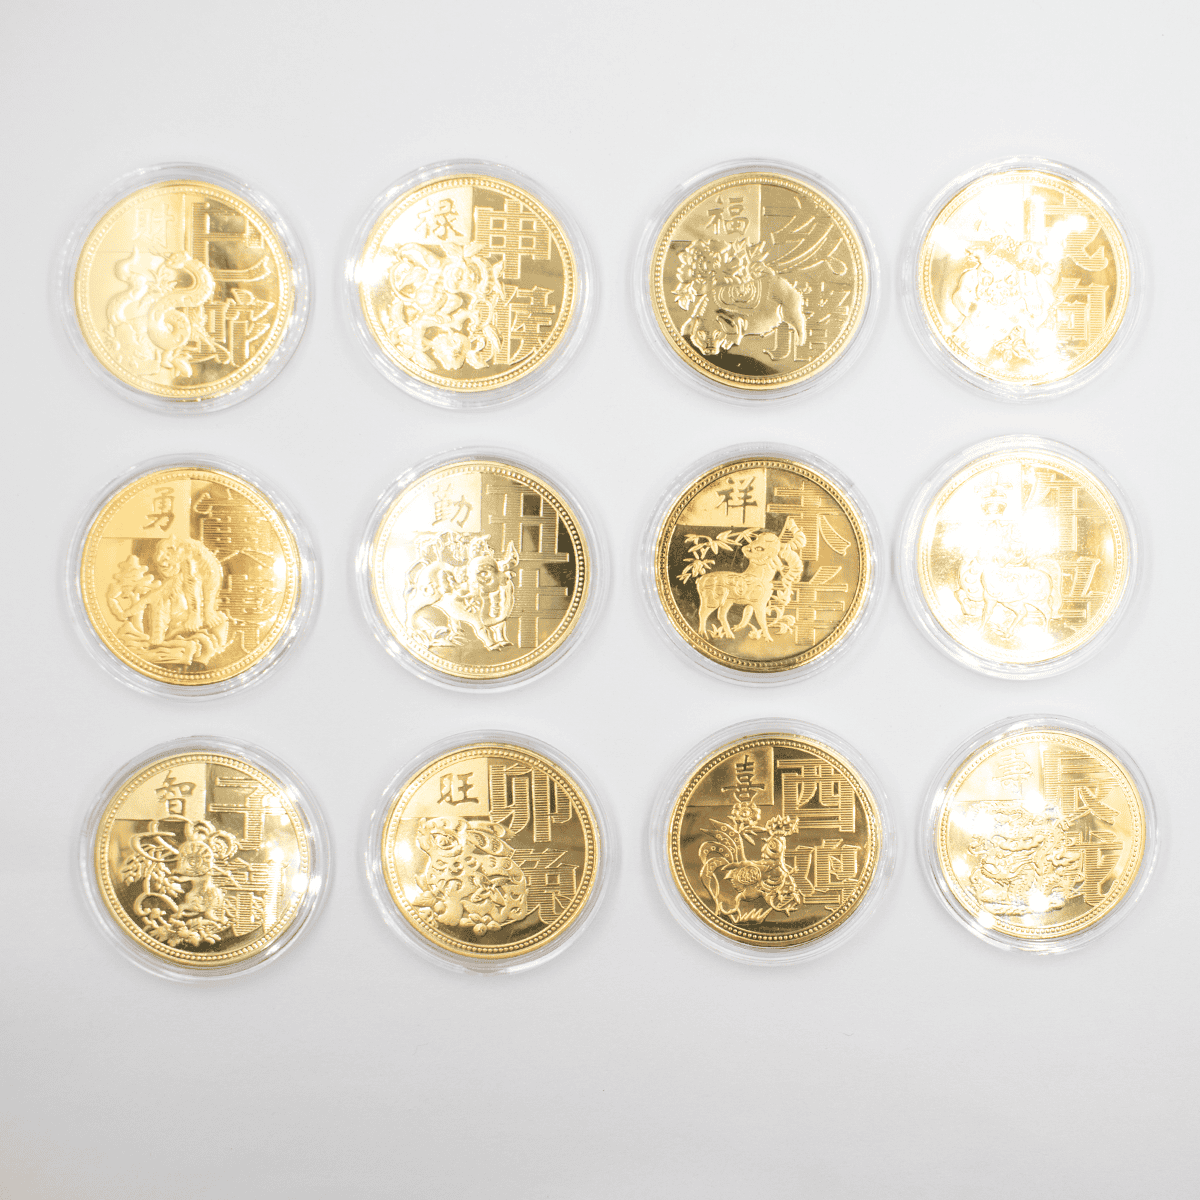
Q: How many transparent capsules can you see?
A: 12